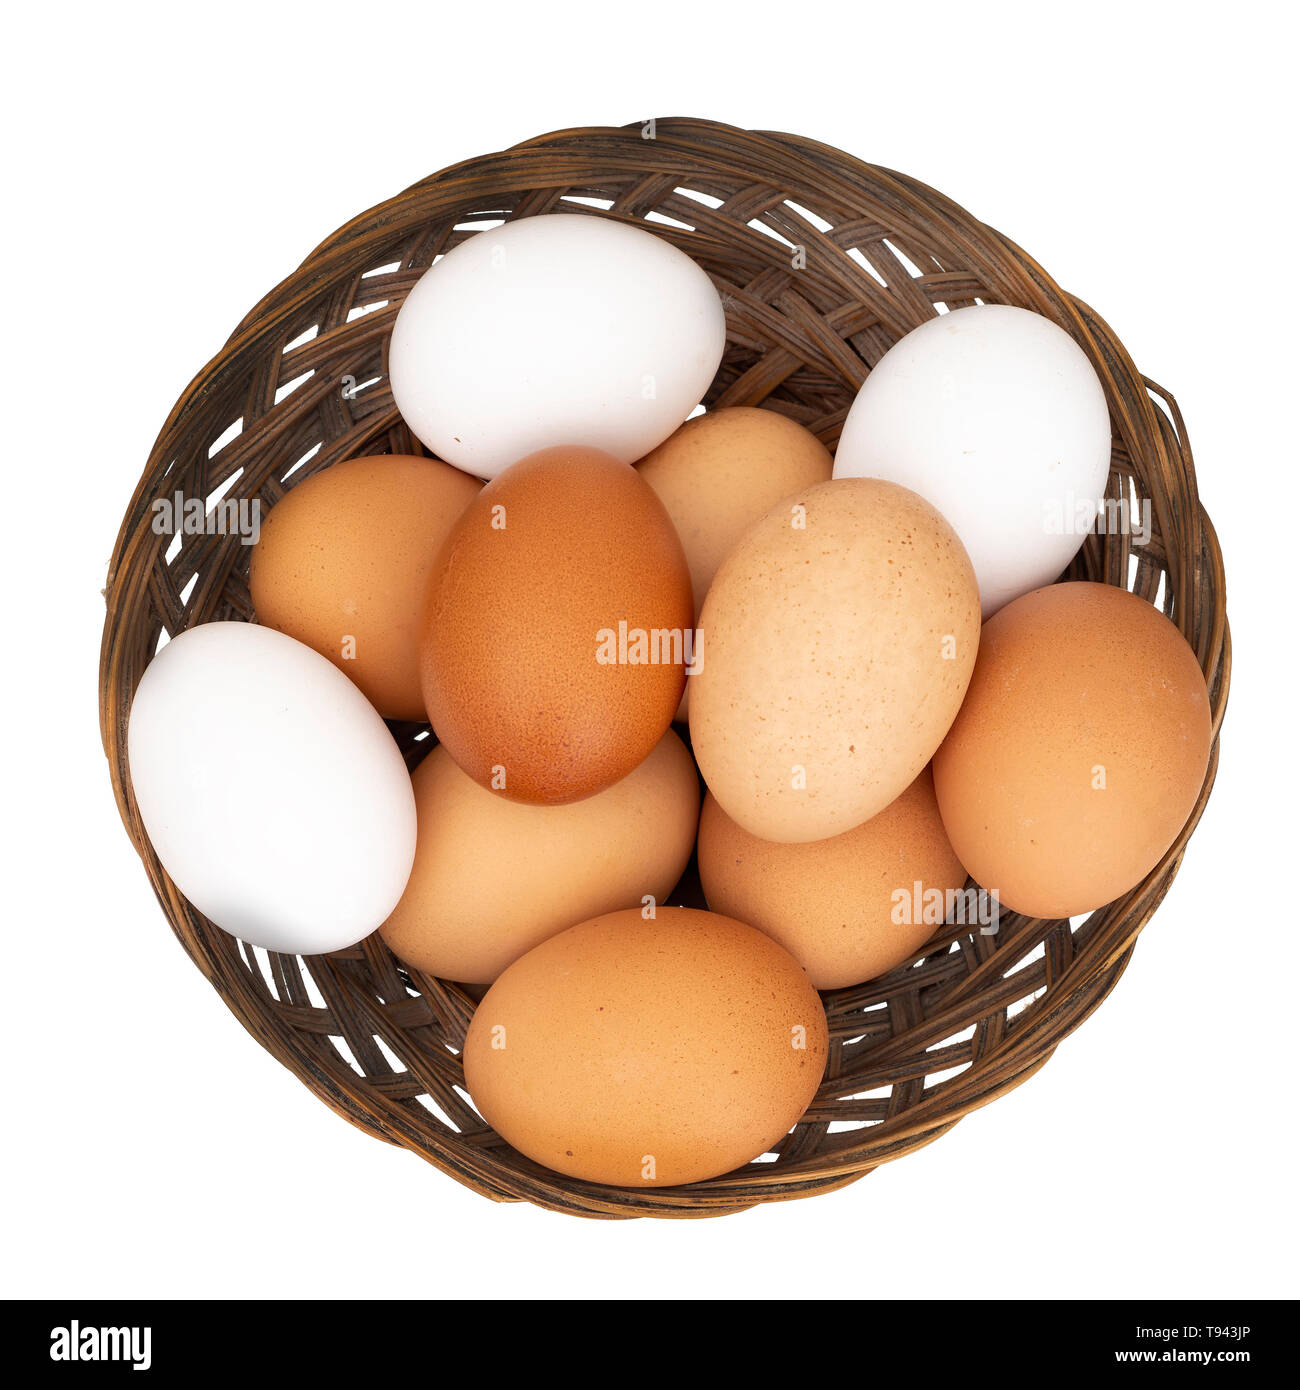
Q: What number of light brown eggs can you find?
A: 7